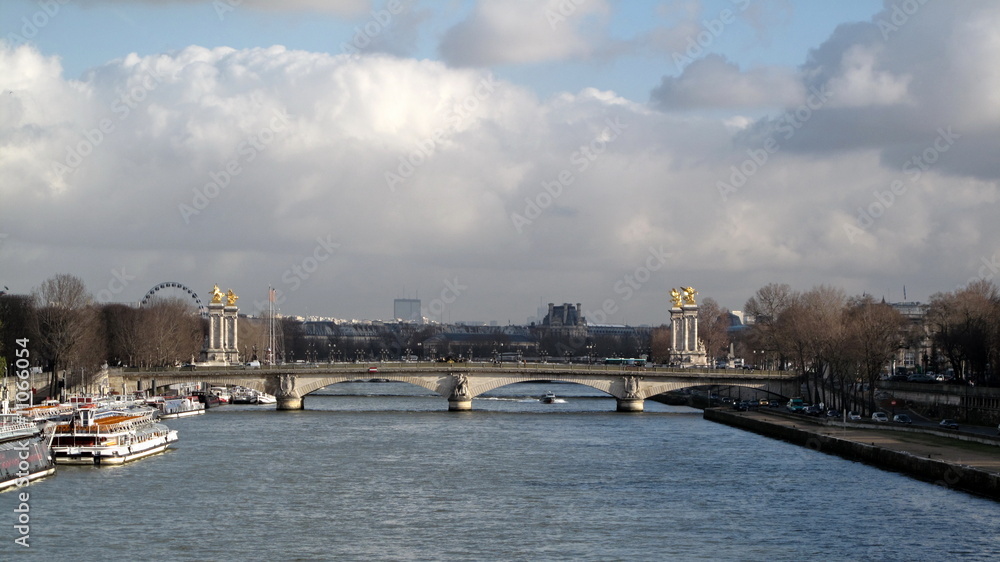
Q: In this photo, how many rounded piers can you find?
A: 3